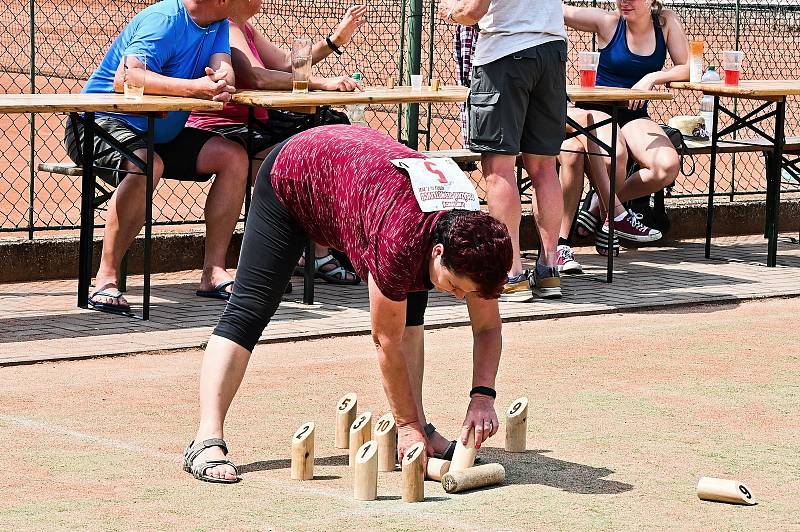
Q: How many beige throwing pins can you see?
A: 11